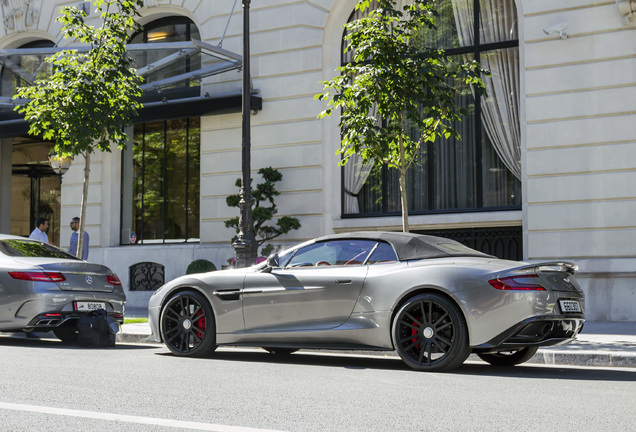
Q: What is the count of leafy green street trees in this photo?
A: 2